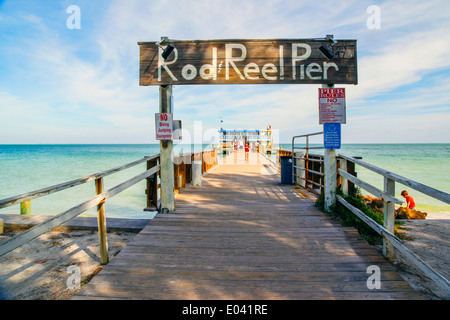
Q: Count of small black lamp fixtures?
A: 2